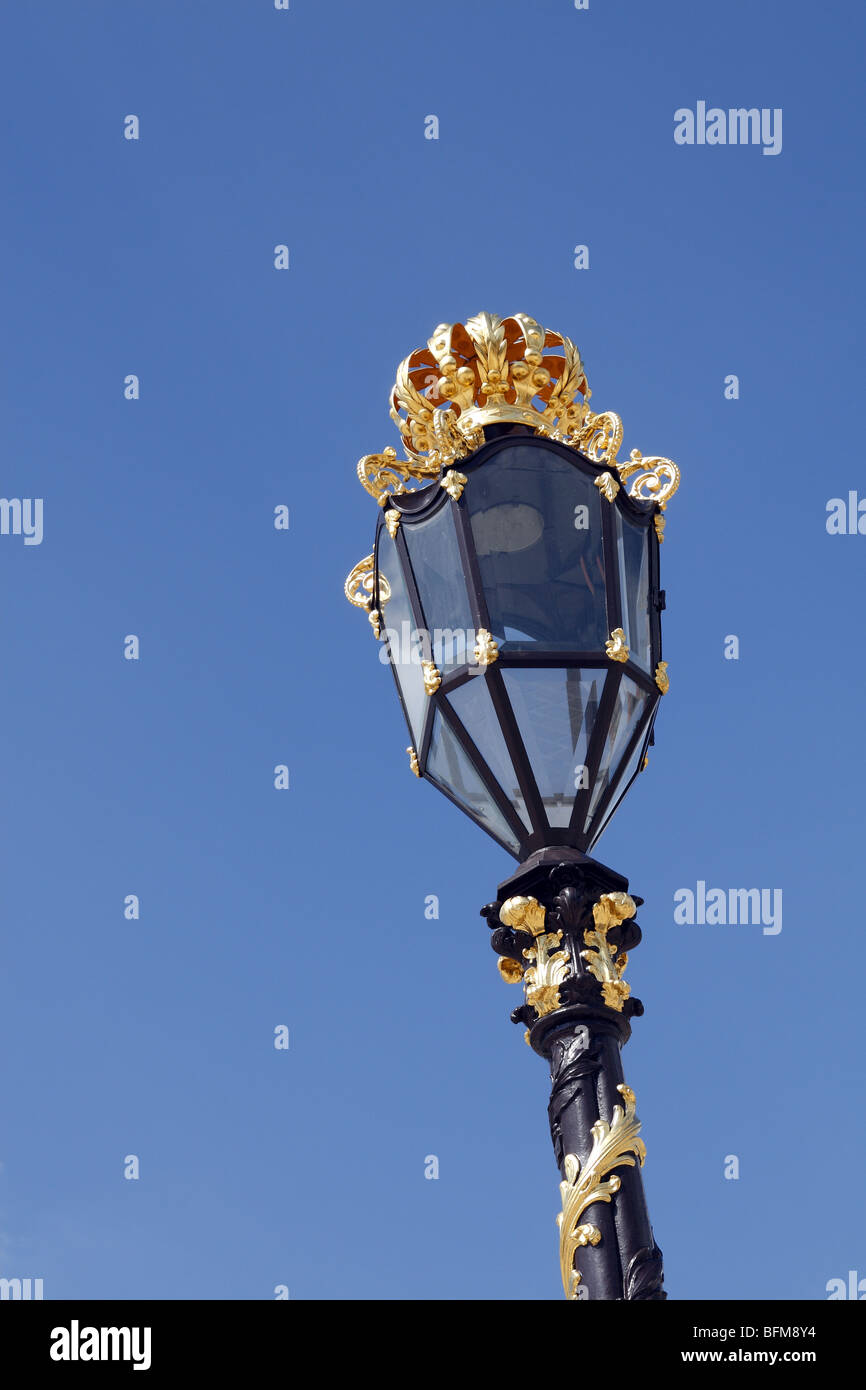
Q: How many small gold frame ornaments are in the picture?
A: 11